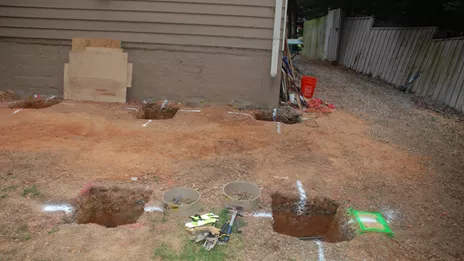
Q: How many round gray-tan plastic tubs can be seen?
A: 2